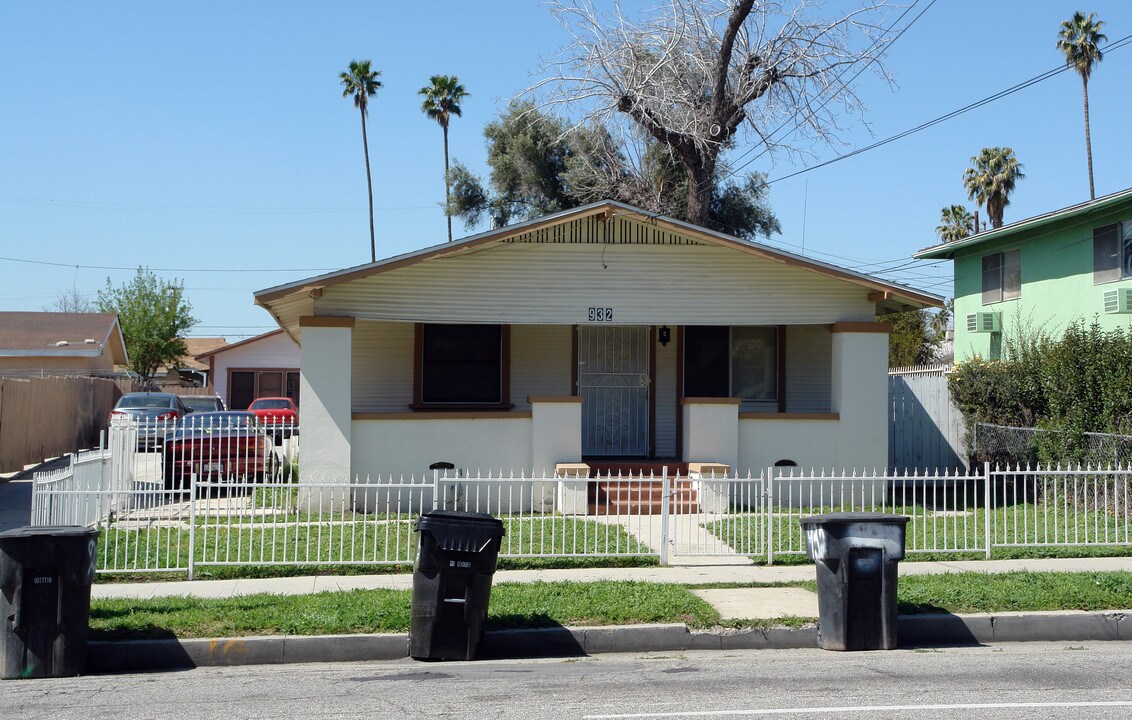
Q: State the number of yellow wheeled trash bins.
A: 0